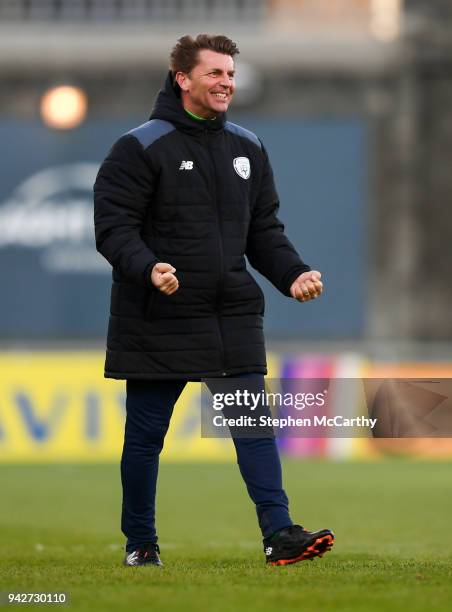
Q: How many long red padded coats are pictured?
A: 0